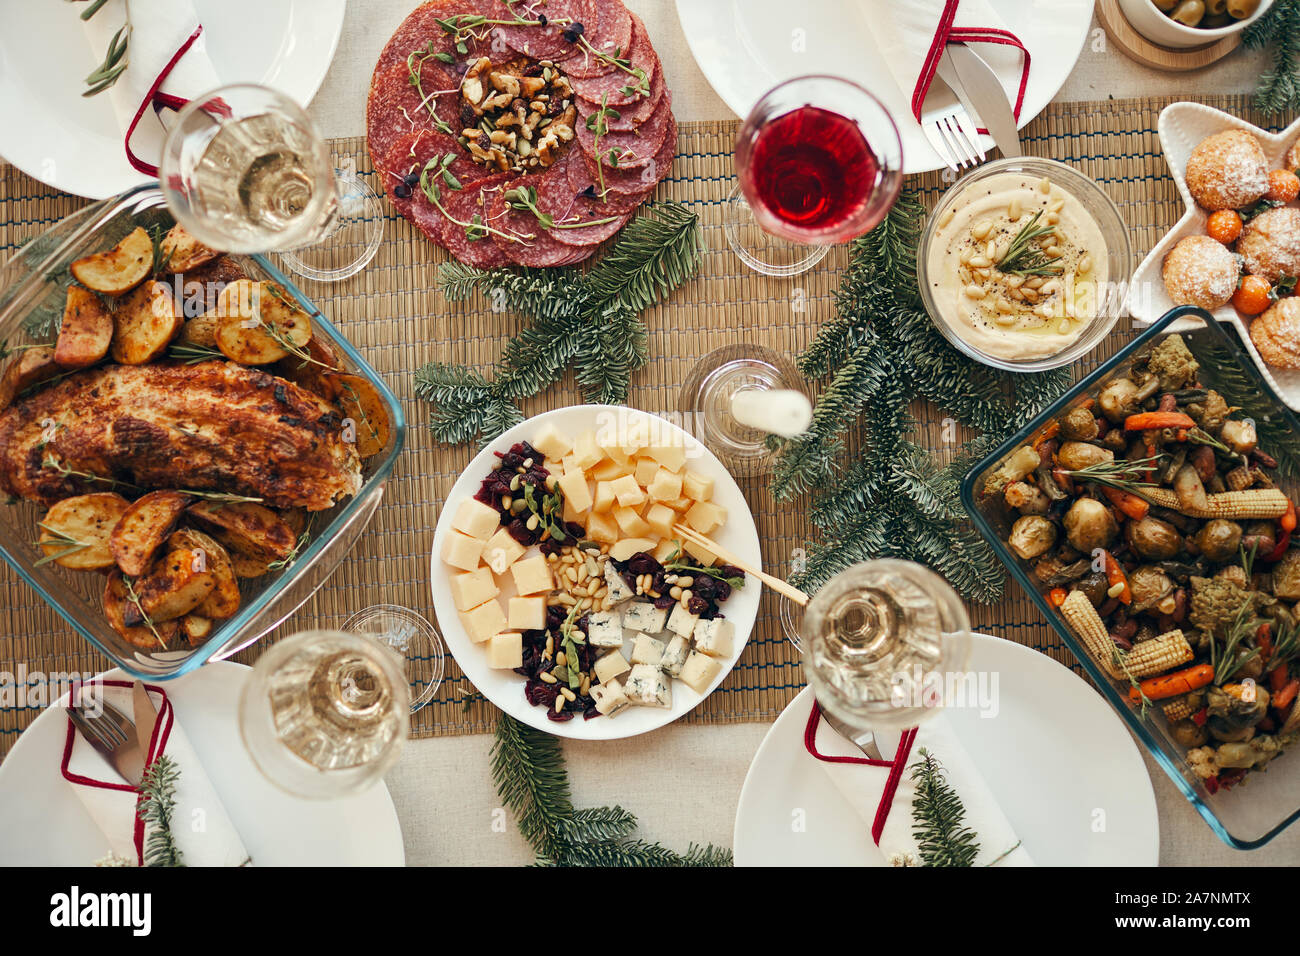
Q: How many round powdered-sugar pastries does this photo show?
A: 5